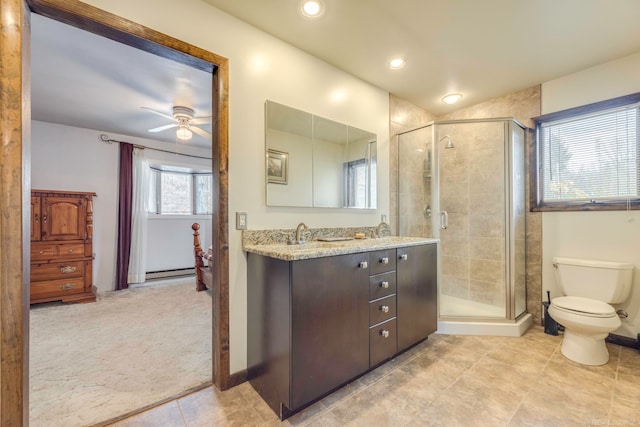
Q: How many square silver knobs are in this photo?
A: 6